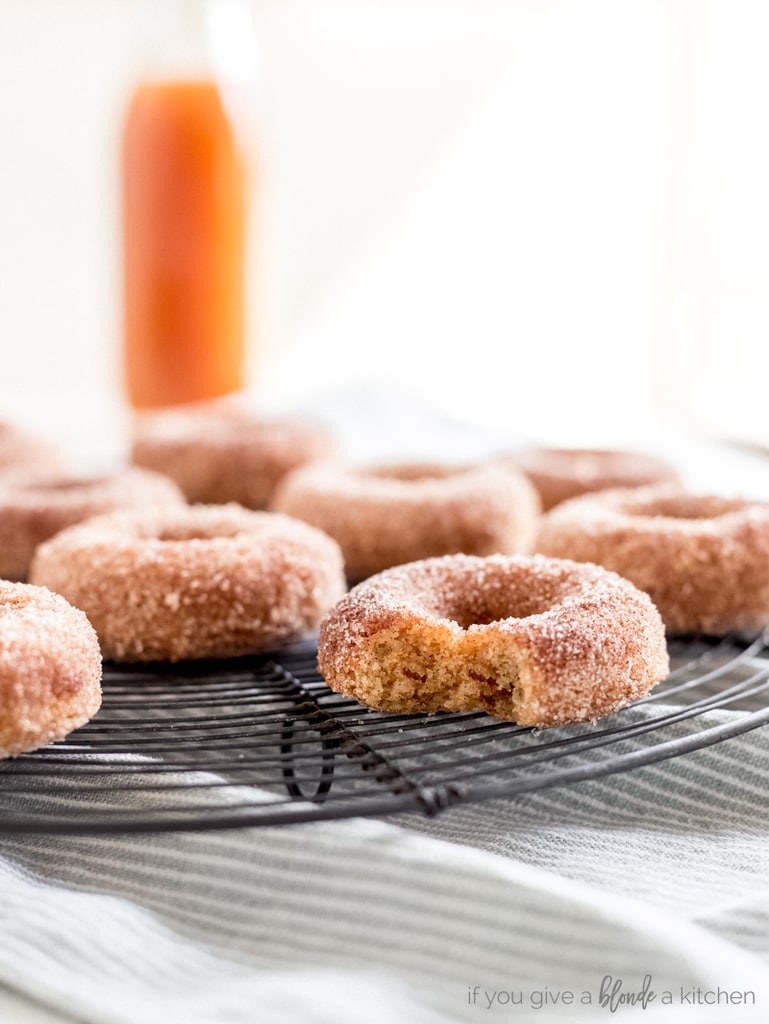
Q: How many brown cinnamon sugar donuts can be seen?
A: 9